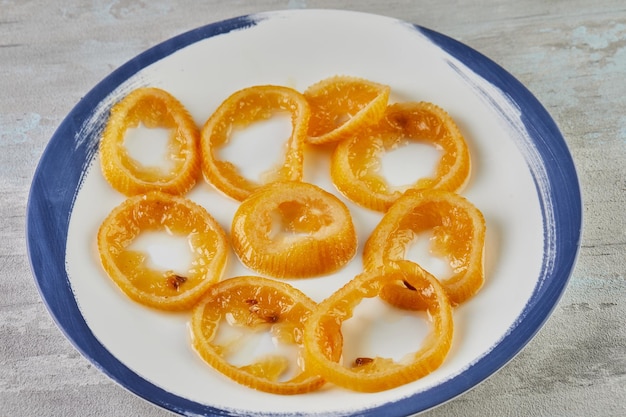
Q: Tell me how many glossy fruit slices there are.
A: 9